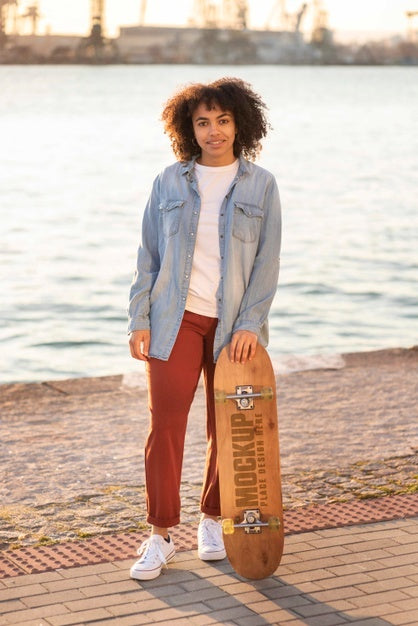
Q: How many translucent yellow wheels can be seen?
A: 4